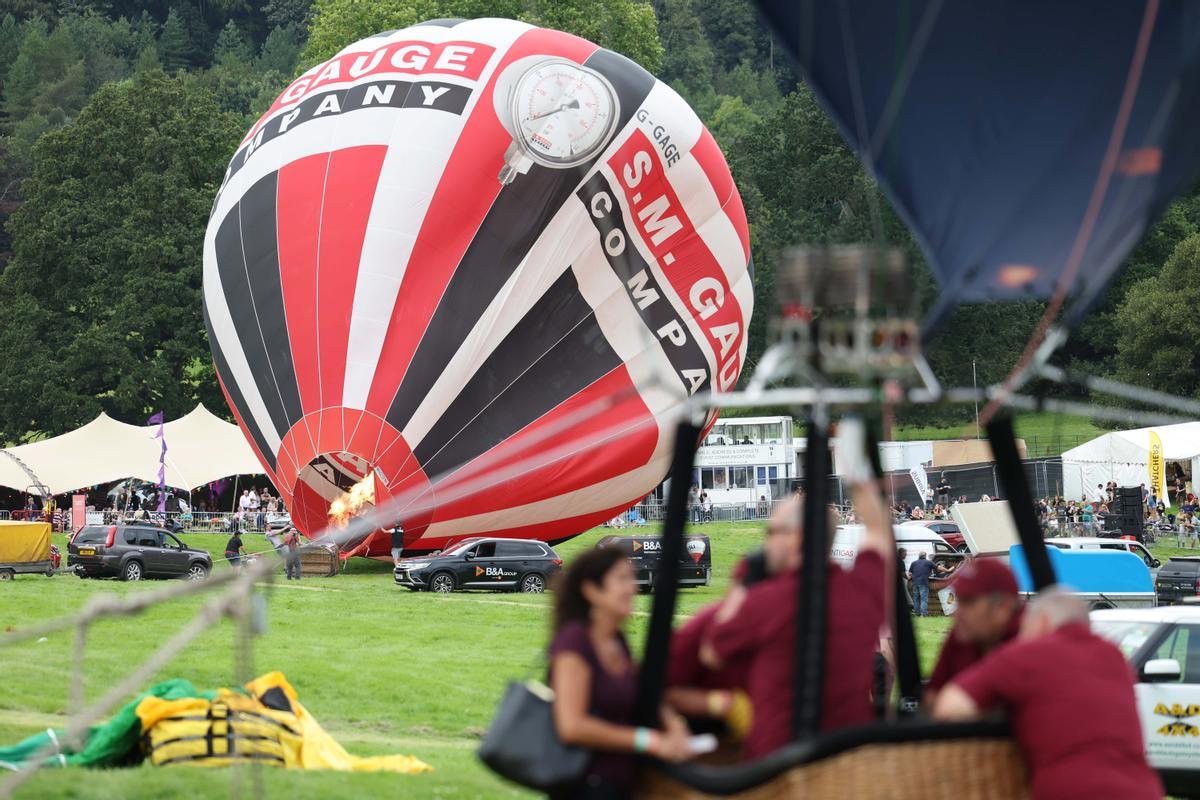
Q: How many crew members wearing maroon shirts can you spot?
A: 4